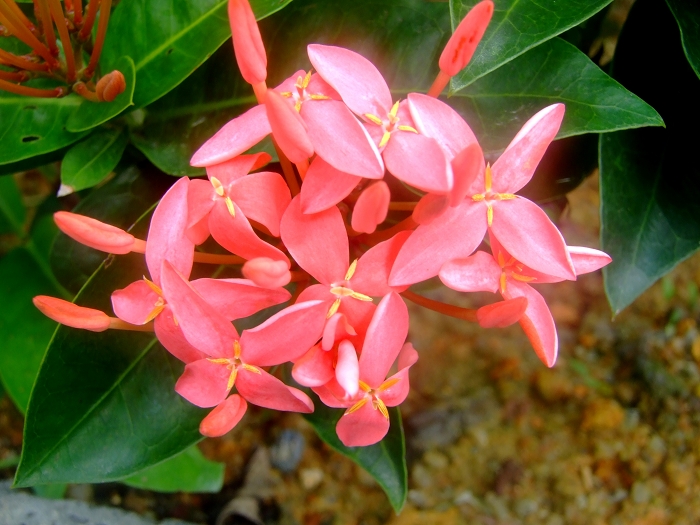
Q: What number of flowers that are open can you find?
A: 9